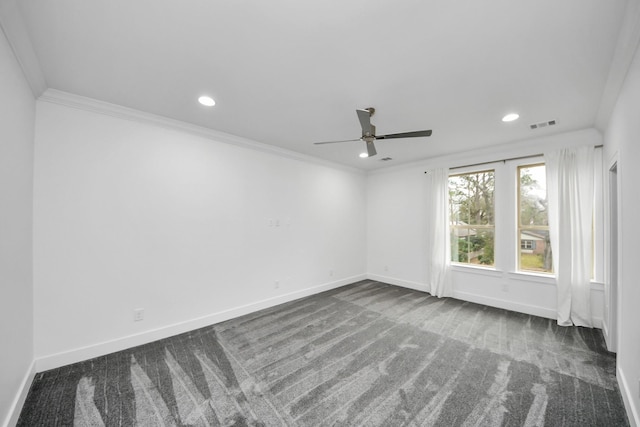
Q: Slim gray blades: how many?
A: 4